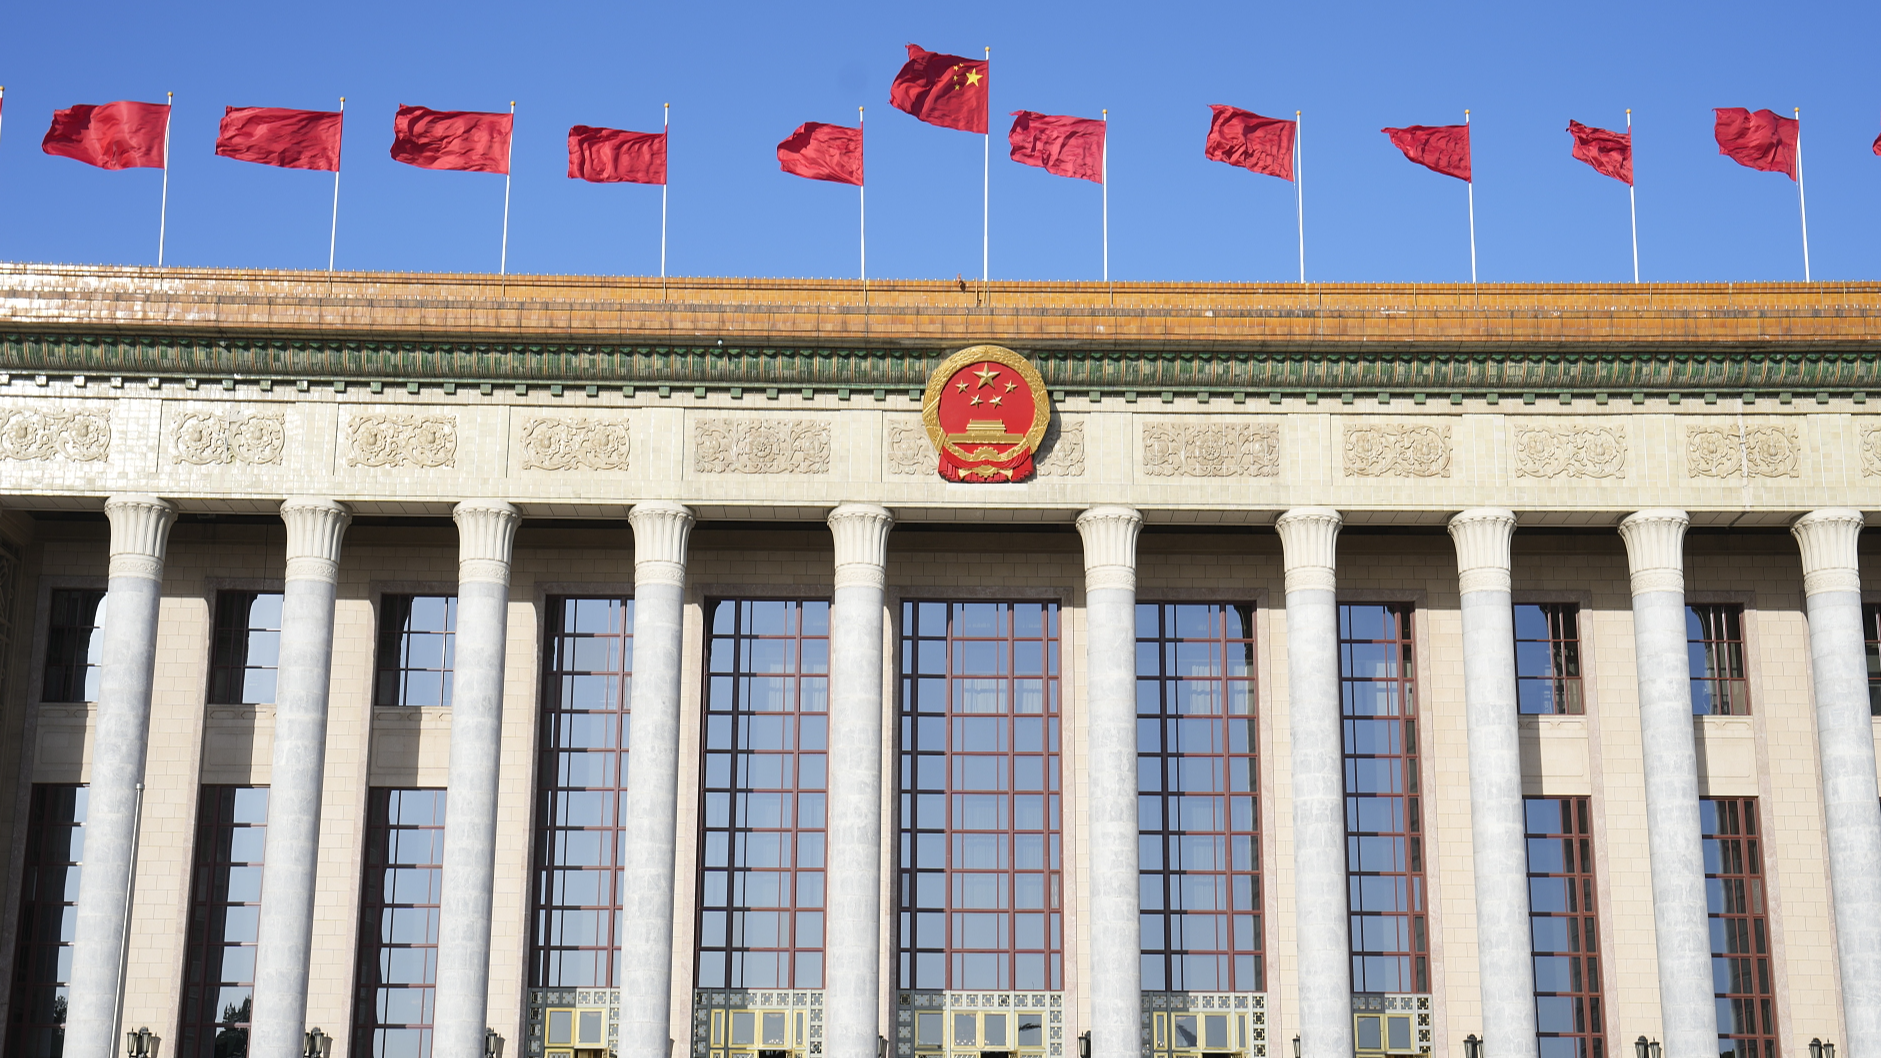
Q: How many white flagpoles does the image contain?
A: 11